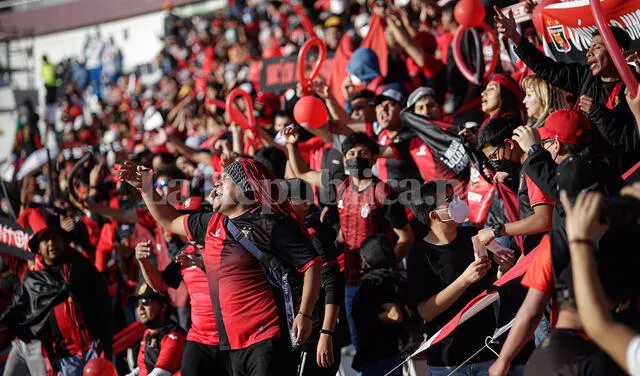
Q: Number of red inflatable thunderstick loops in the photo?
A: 3